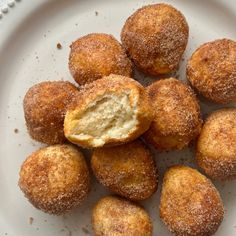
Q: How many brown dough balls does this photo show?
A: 11